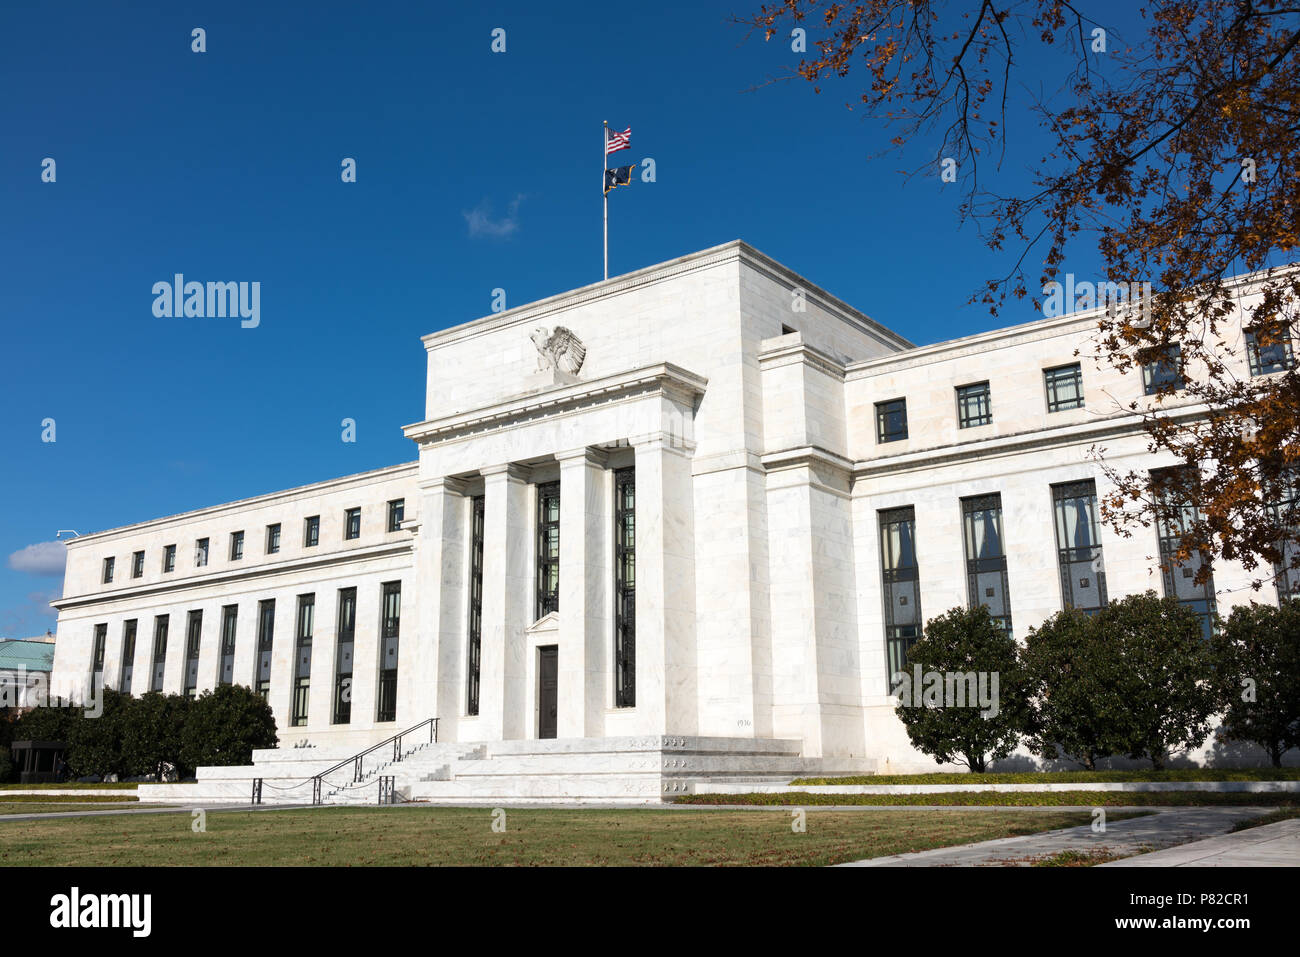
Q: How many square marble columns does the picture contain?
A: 4